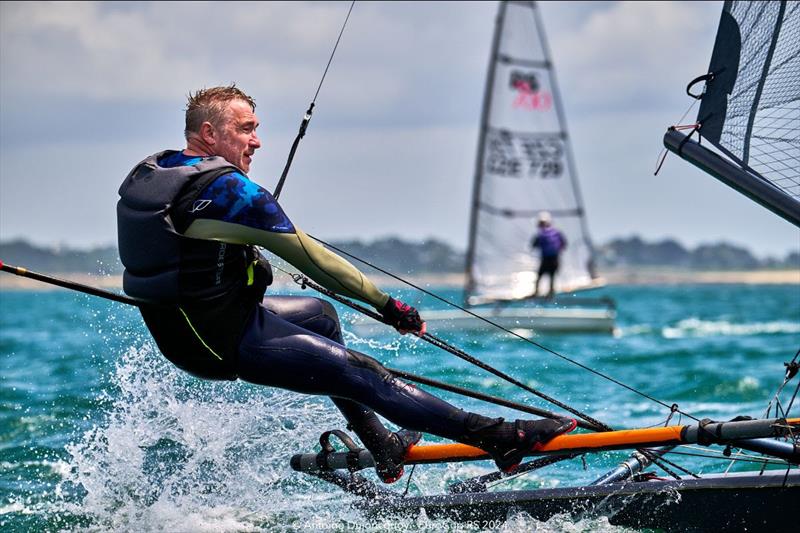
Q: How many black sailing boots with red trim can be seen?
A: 2